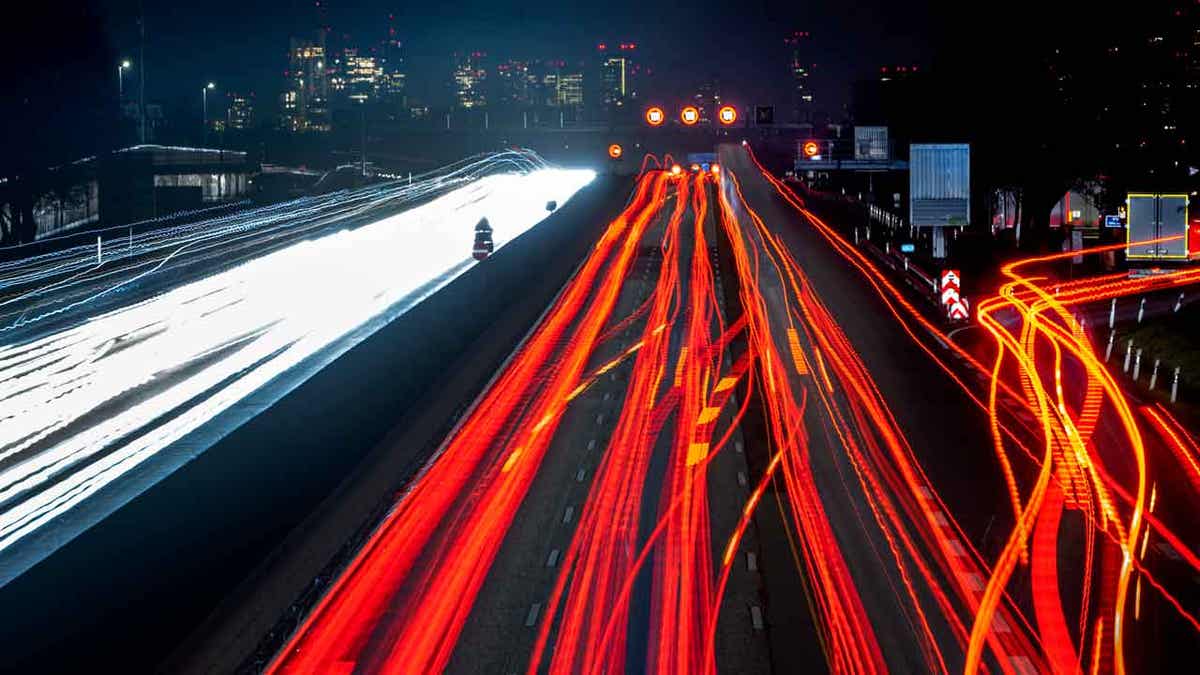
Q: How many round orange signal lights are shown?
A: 5